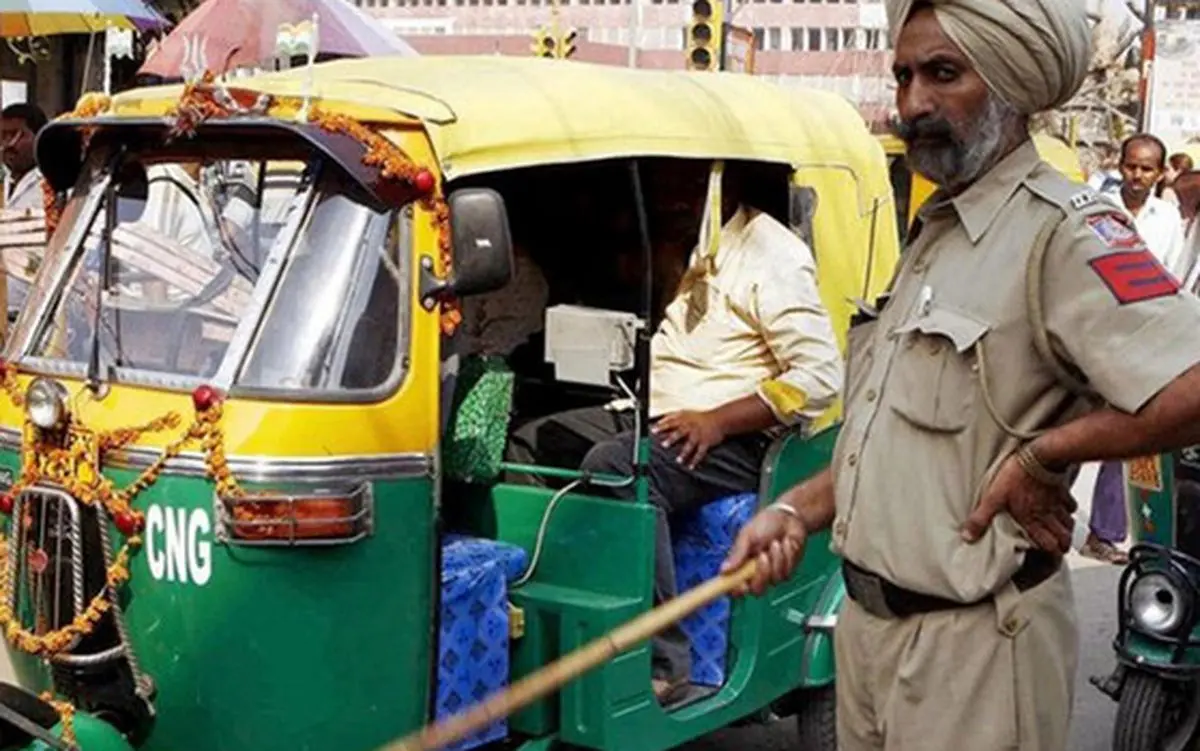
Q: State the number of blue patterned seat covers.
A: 2